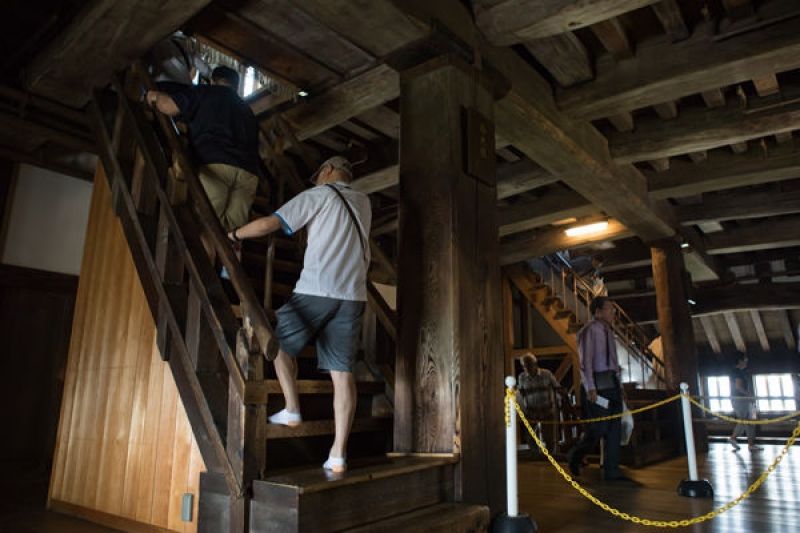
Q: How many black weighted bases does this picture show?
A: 2